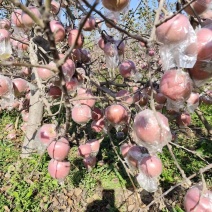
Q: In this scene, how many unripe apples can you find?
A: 0